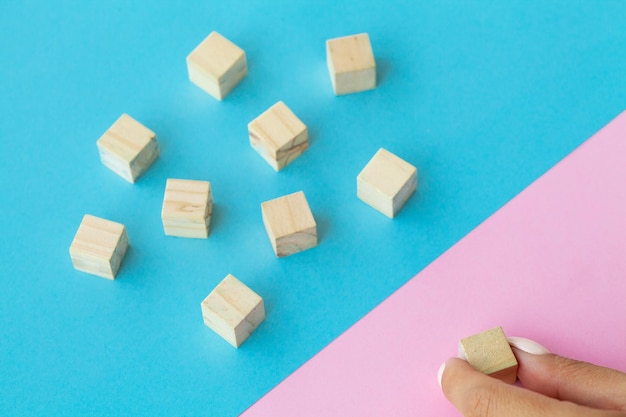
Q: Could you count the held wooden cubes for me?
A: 1